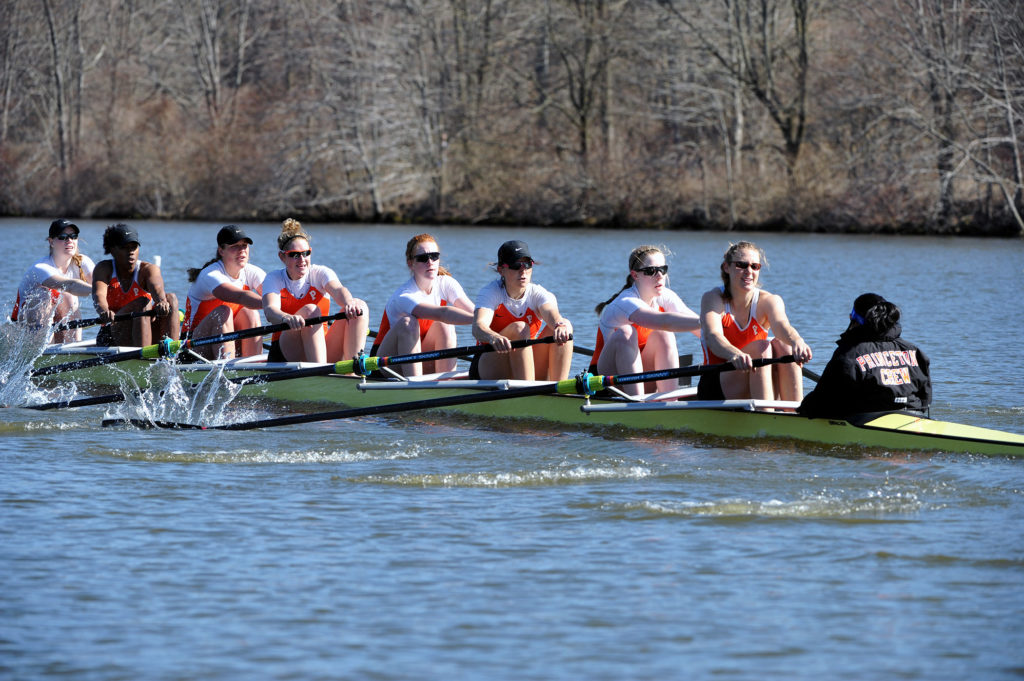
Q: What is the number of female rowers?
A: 8